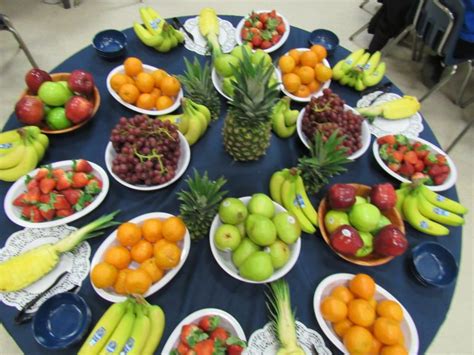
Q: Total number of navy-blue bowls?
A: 4